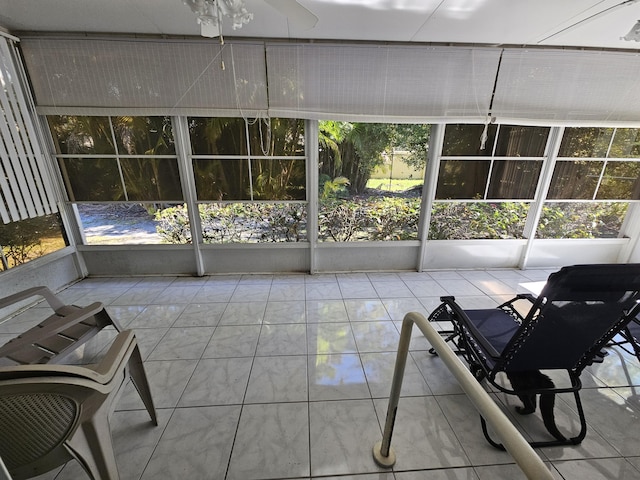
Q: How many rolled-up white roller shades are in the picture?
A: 3